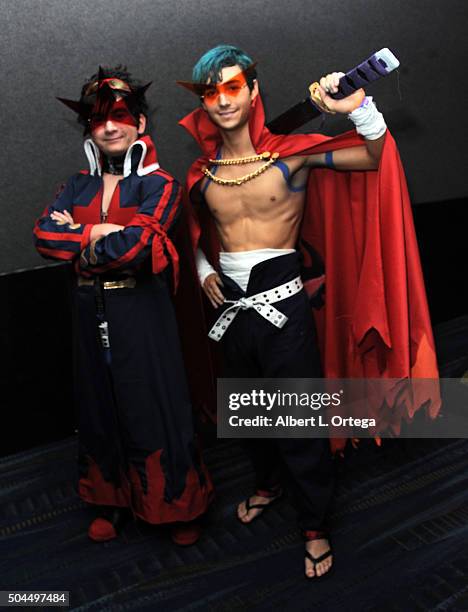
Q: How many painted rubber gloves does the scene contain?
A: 0